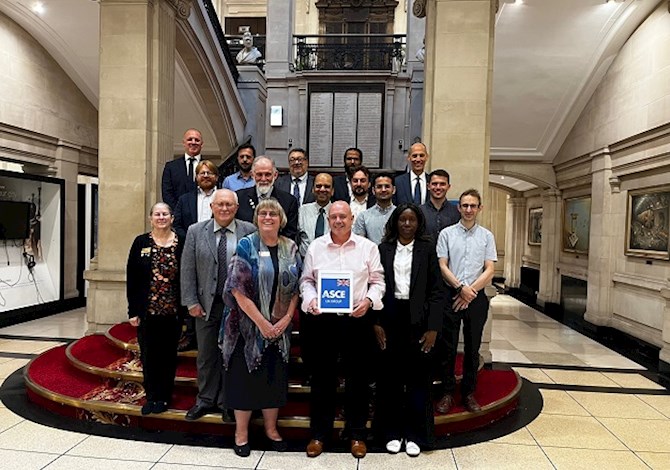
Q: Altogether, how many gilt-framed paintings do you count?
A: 3